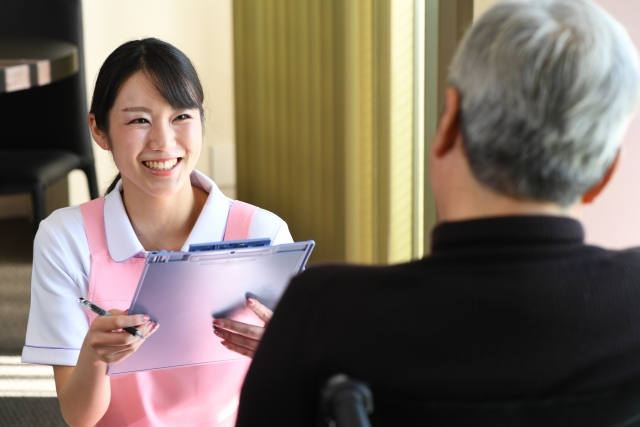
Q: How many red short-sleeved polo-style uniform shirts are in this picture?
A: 0